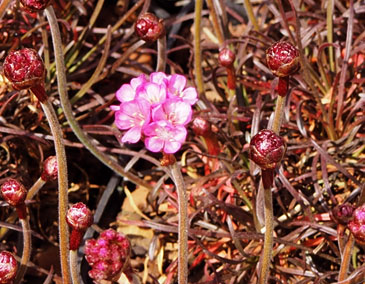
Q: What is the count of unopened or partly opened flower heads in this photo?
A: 14